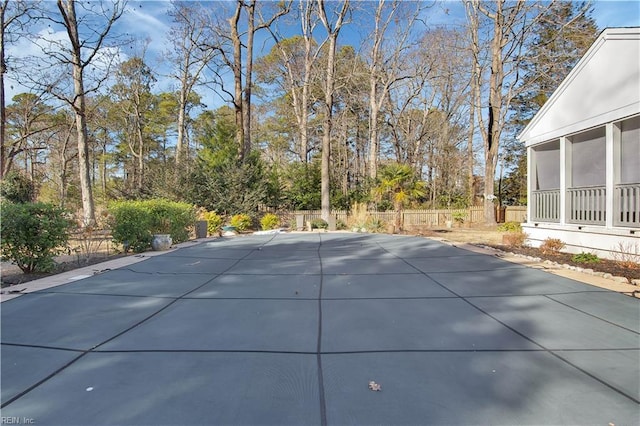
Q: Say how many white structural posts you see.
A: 3